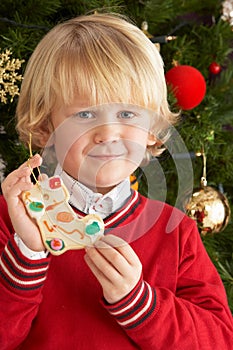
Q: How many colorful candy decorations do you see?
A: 5